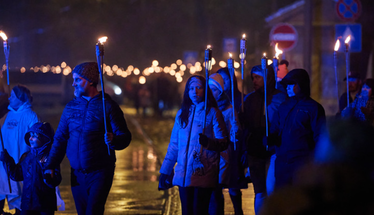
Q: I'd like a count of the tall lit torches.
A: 9